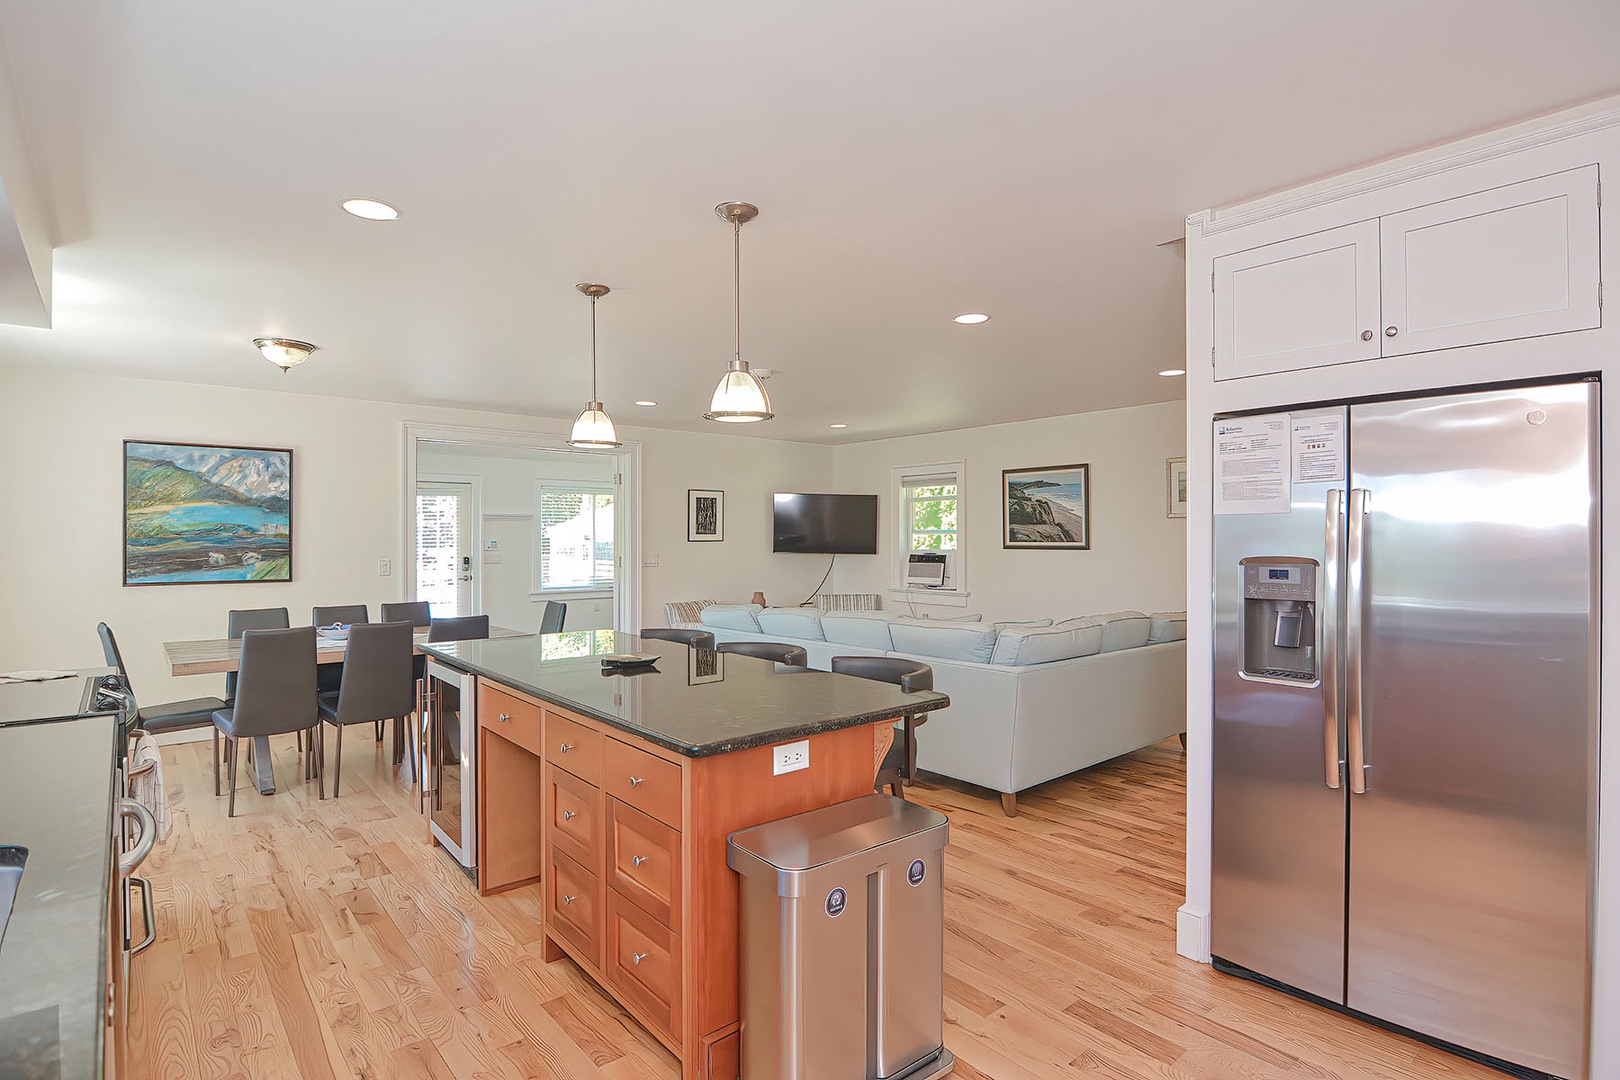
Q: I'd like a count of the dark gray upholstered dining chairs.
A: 8